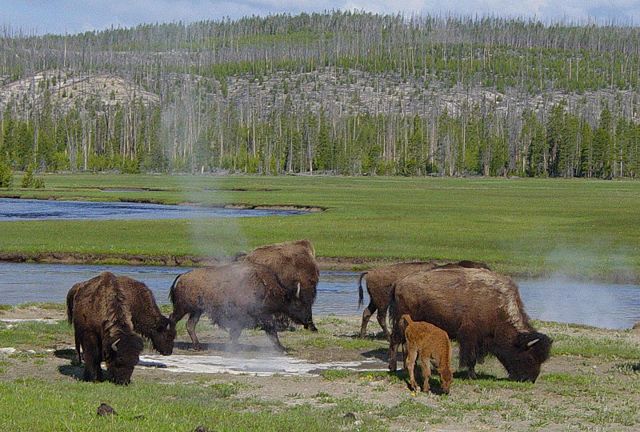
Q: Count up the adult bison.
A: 6